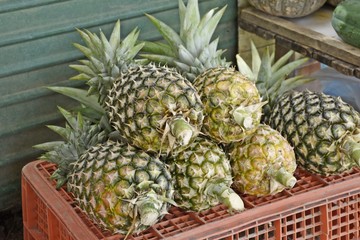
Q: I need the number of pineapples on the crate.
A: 6